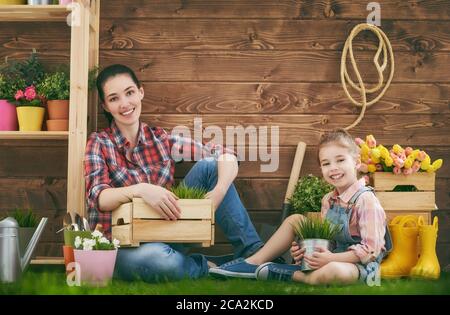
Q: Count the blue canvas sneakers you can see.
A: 2